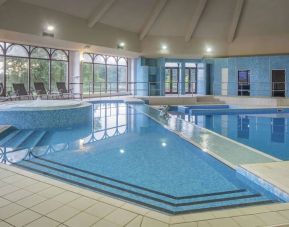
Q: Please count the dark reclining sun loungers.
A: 4